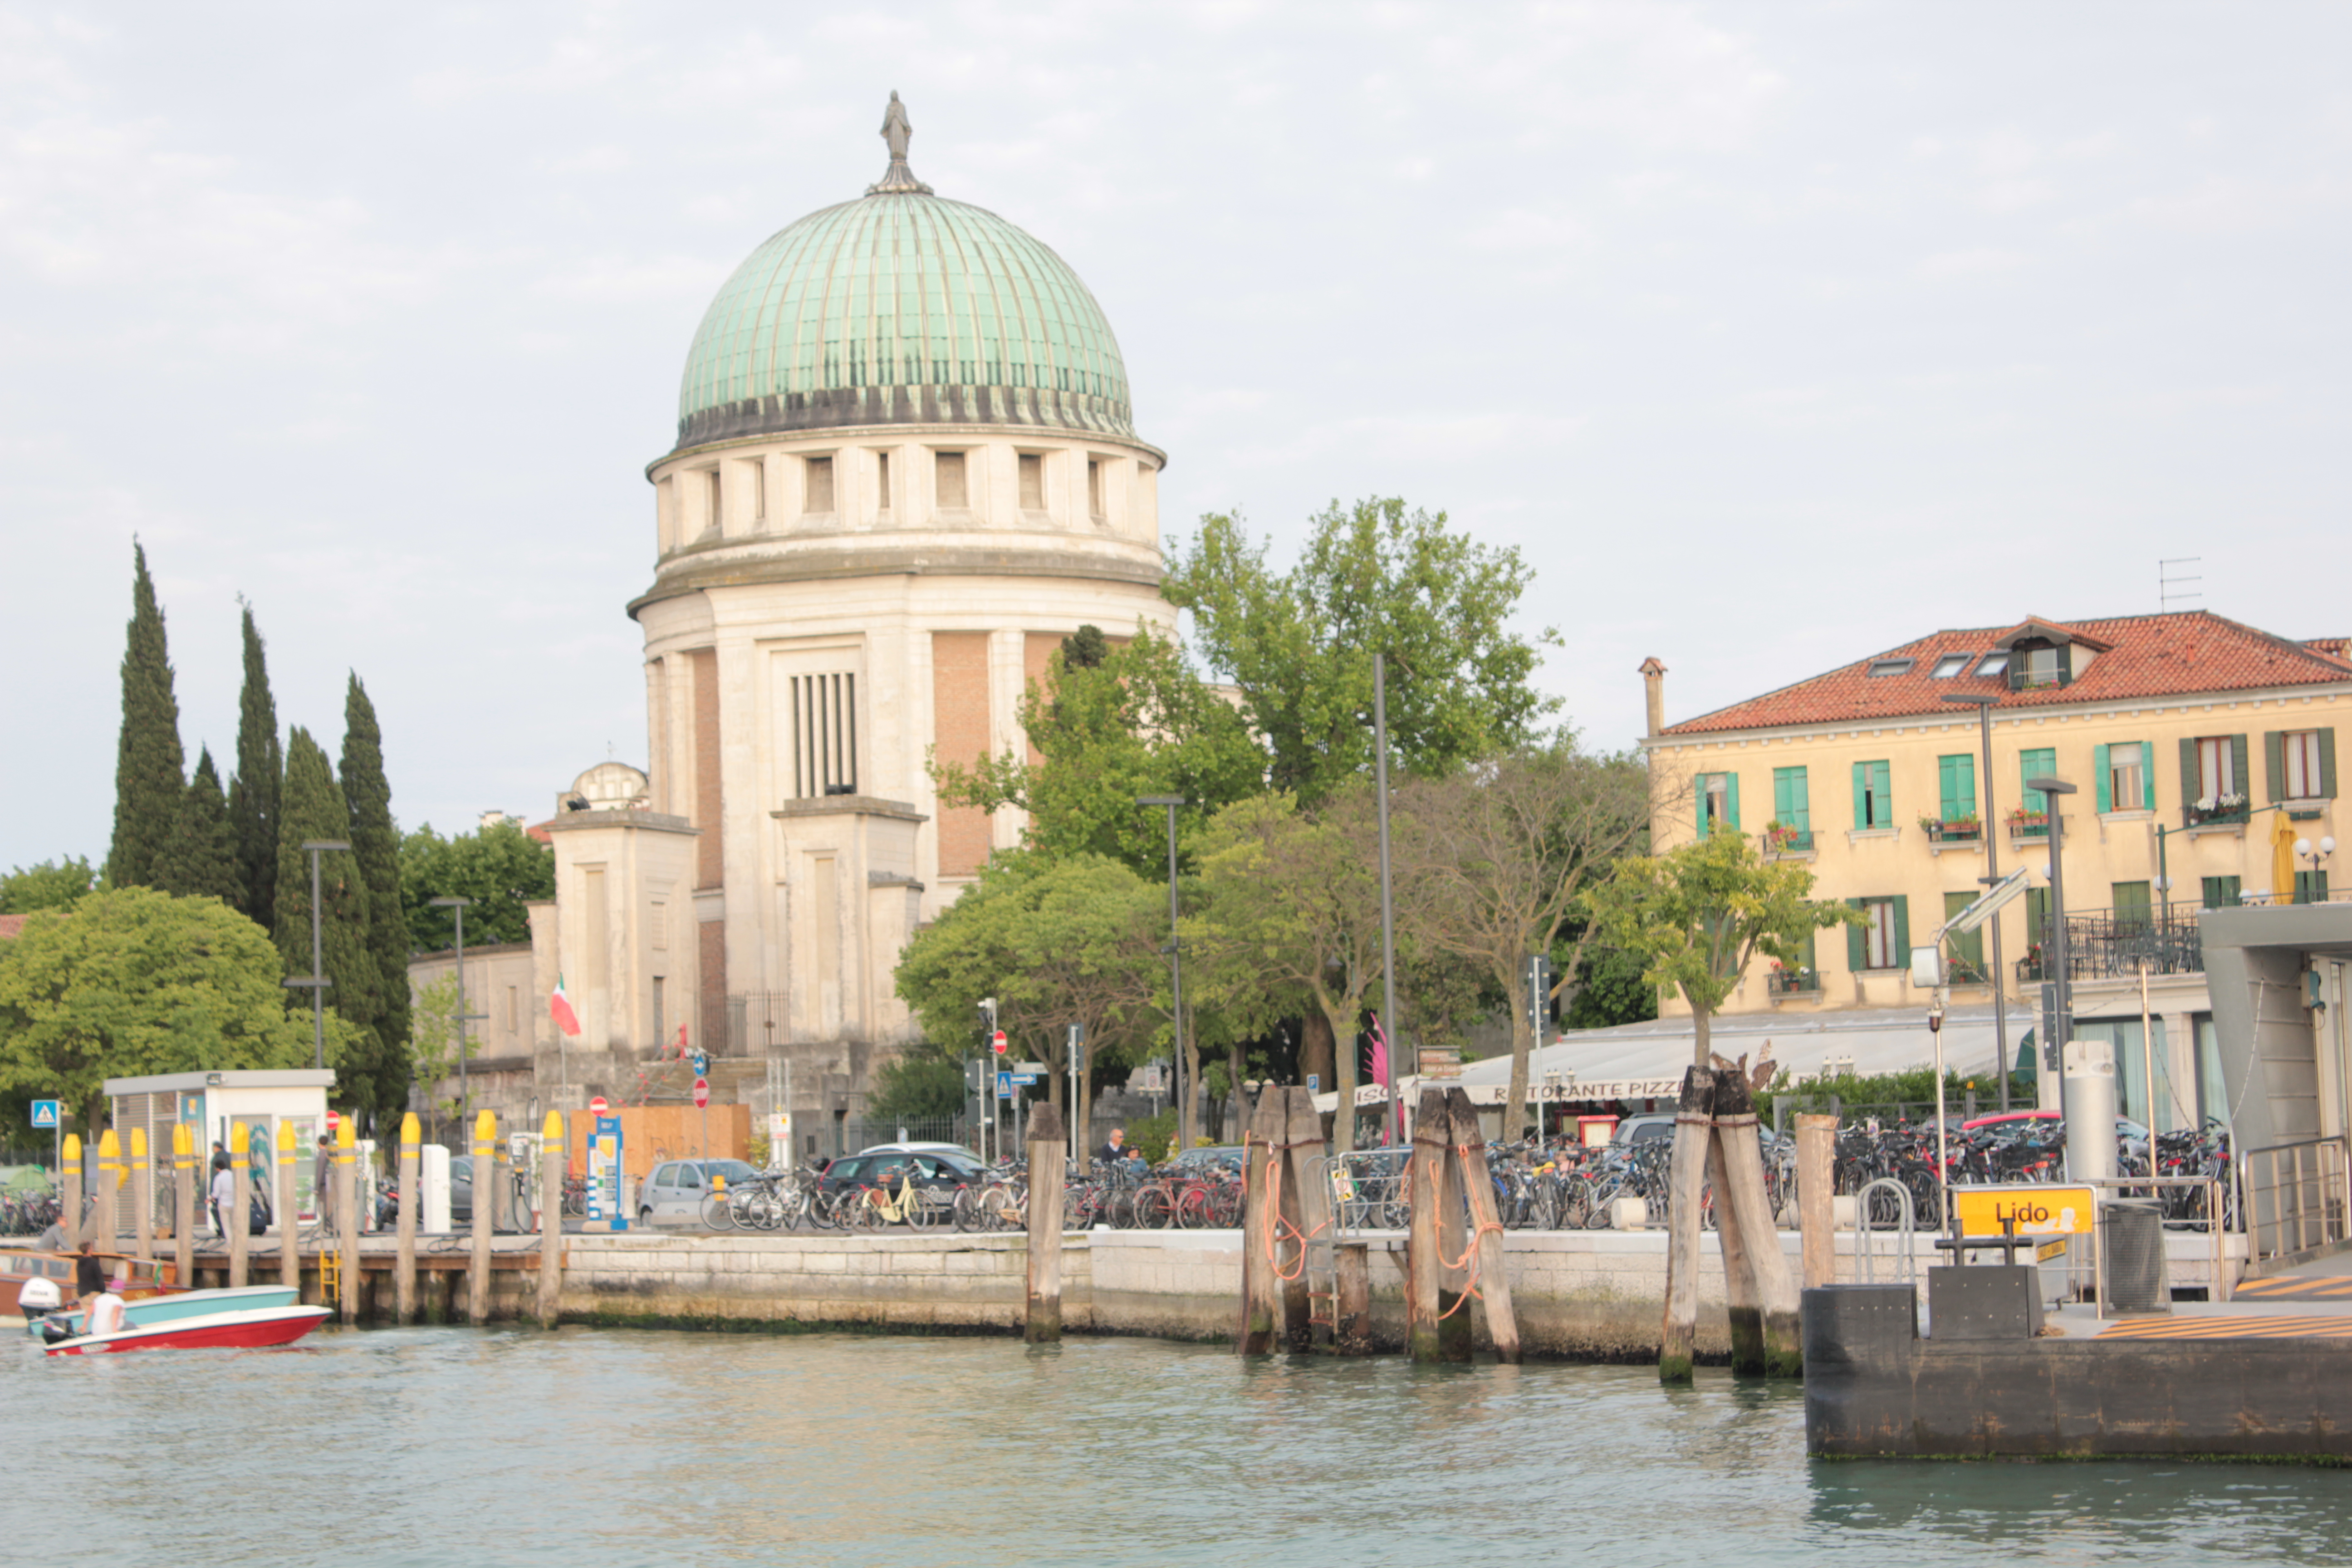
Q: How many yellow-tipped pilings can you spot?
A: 10